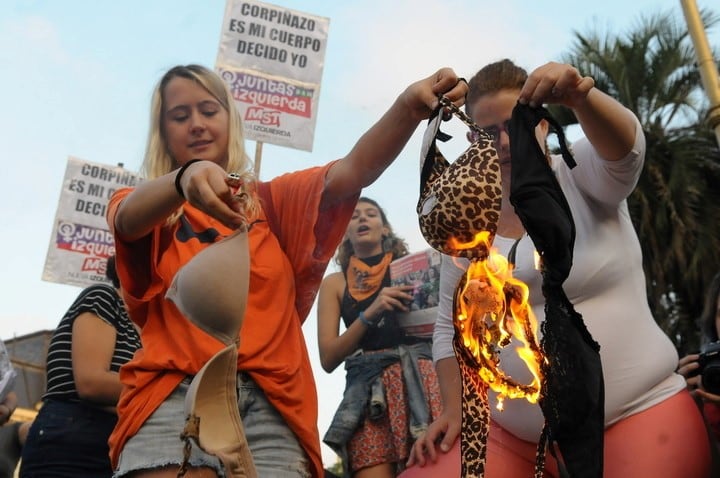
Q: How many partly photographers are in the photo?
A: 1